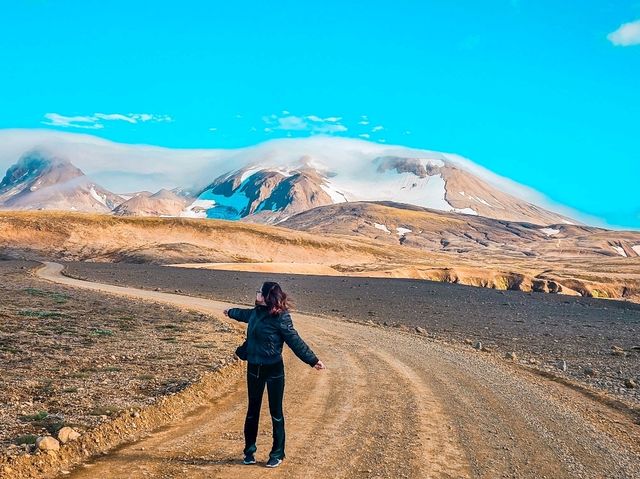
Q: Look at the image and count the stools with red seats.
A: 0